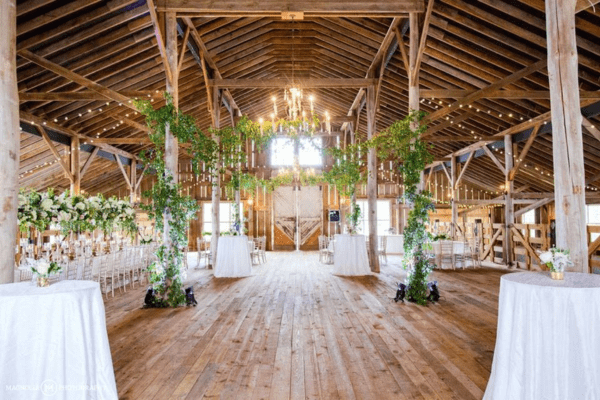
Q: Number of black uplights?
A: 4